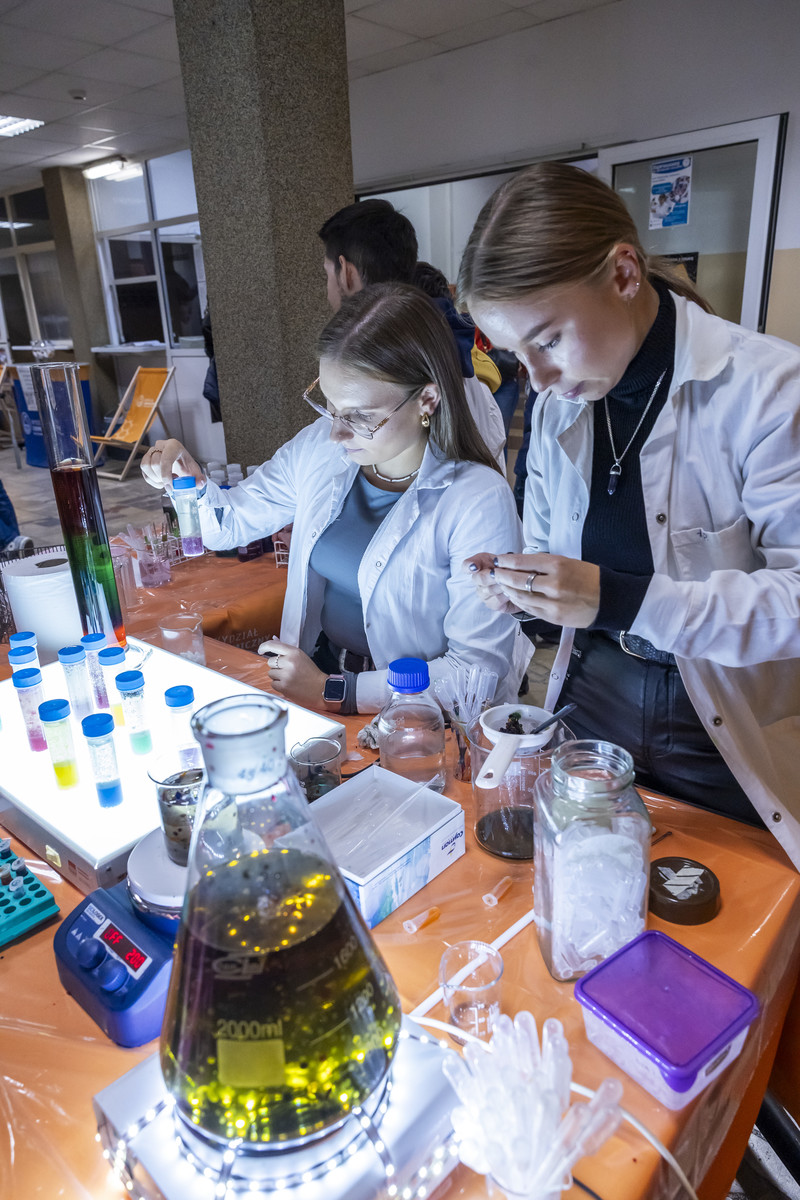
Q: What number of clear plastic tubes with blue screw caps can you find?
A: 11